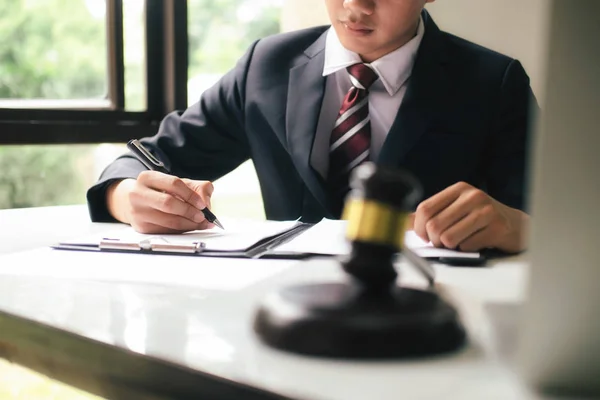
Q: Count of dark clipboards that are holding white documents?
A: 1